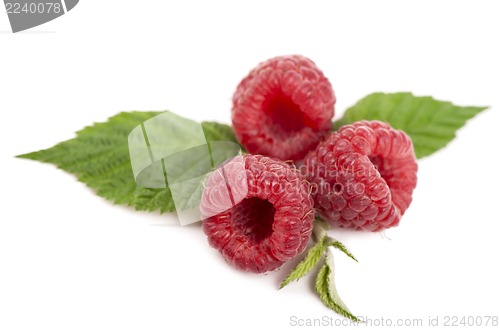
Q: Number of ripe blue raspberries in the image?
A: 0